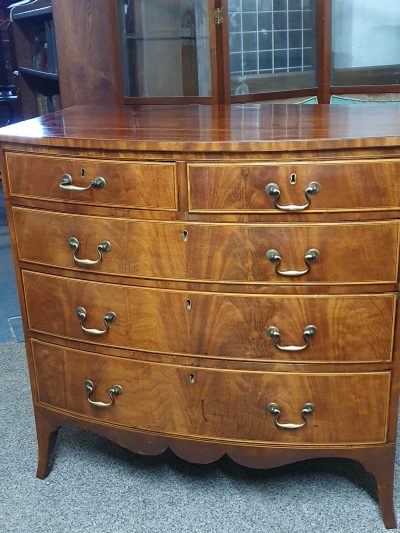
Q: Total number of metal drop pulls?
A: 8